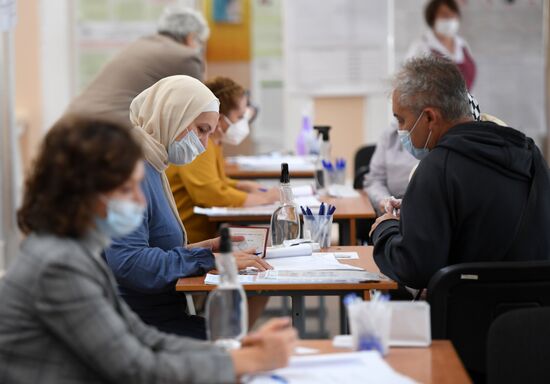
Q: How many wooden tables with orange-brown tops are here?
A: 4